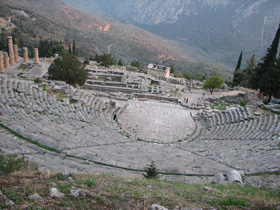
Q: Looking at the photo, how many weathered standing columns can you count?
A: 6